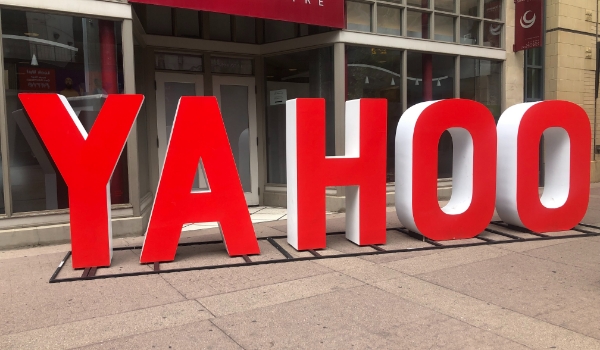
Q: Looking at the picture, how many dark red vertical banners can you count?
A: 1